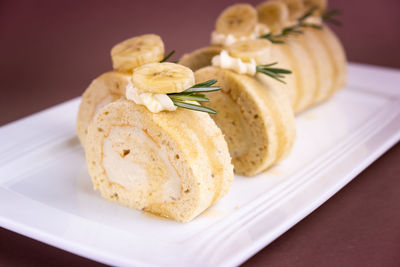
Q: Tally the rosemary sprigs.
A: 7